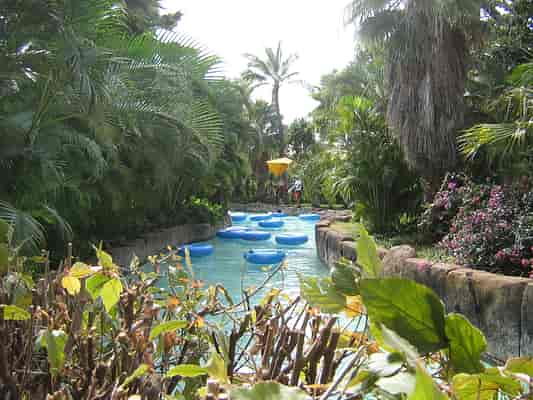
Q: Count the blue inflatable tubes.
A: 10